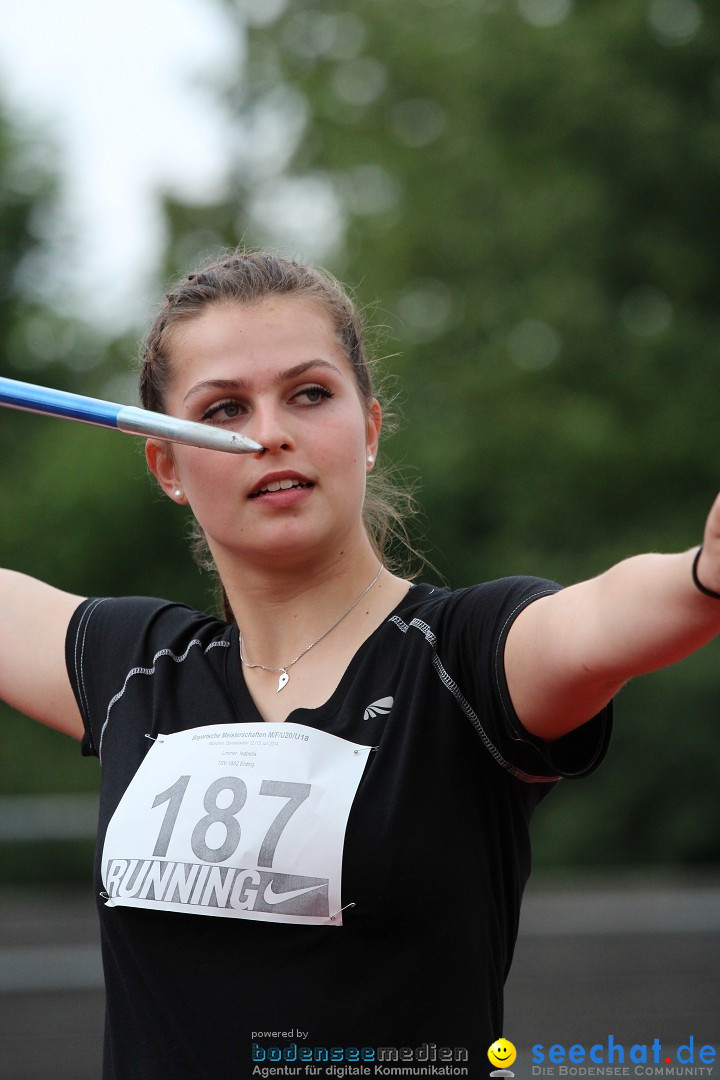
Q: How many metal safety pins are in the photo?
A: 4